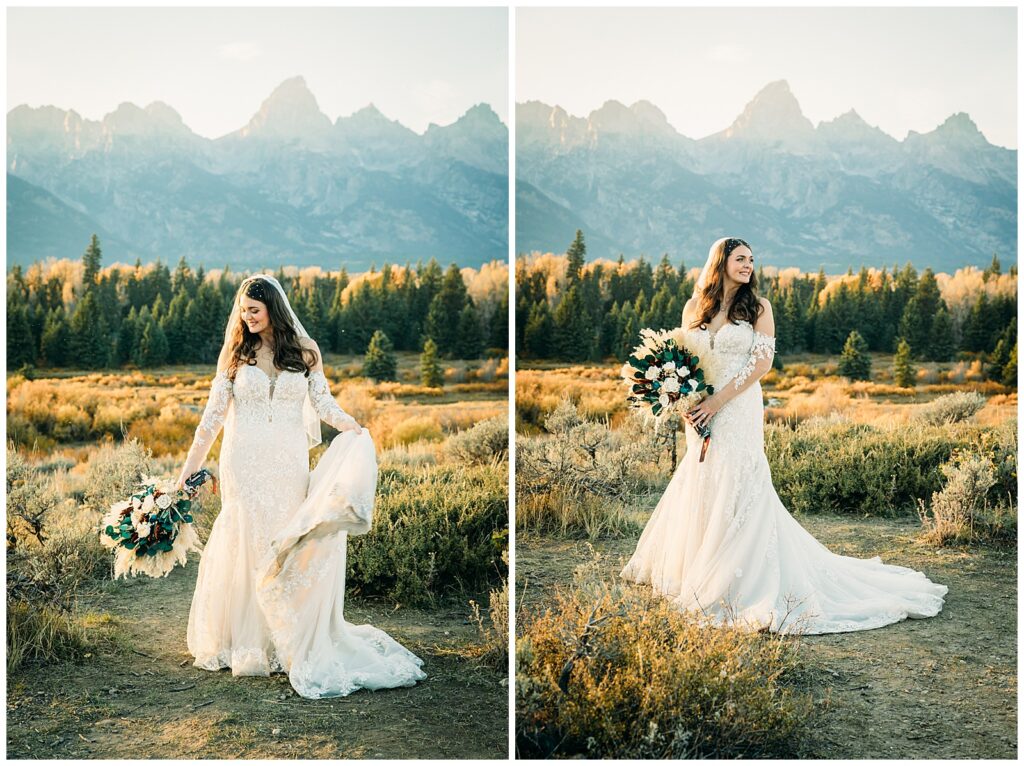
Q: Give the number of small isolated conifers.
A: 4